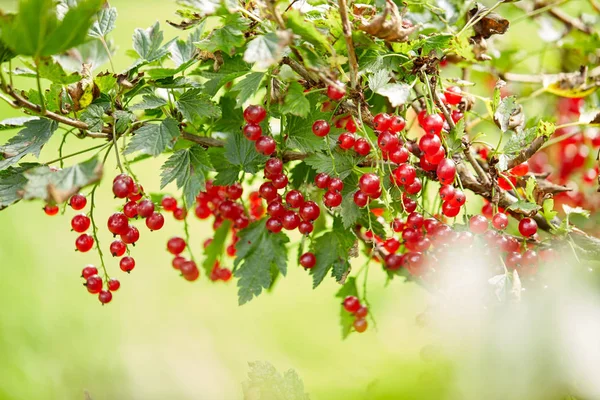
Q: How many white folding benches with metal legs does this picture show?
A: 0